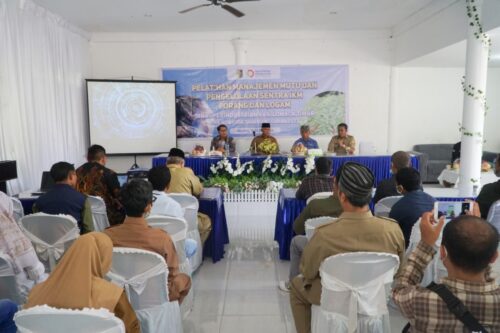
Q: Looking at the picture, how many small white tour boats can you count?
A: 0